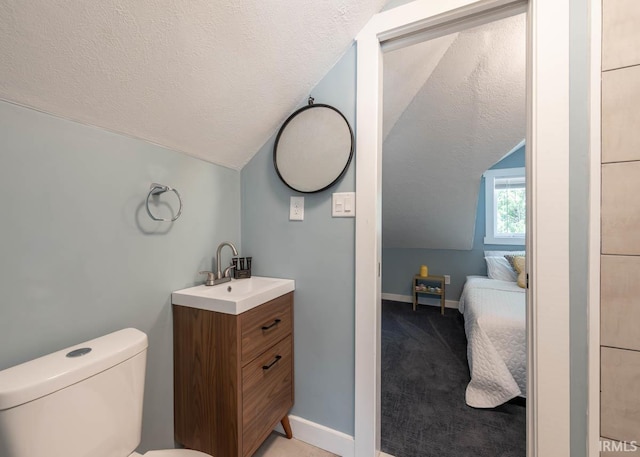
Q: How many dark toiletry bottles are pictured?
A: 3